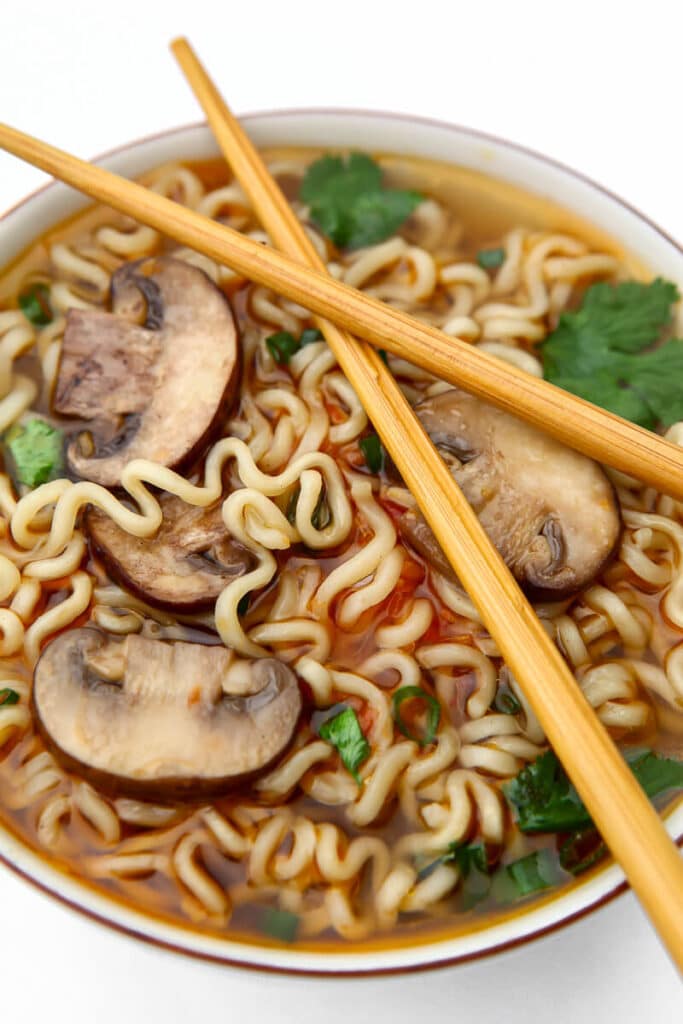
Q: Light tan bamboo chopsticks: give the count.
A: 2